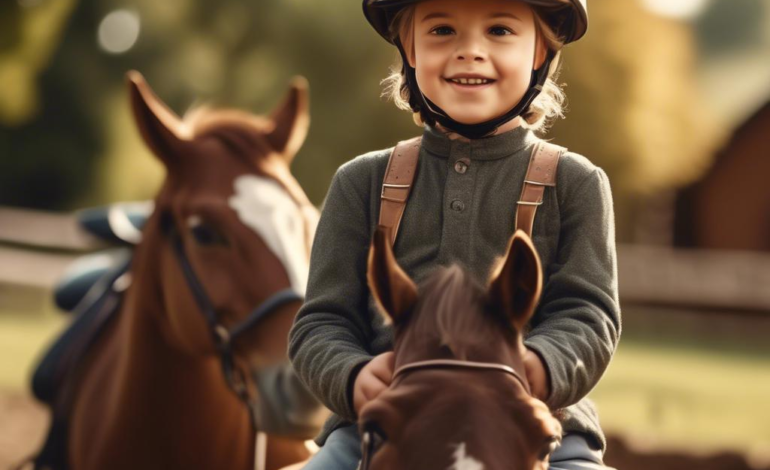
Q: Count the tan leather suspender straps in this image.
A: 2